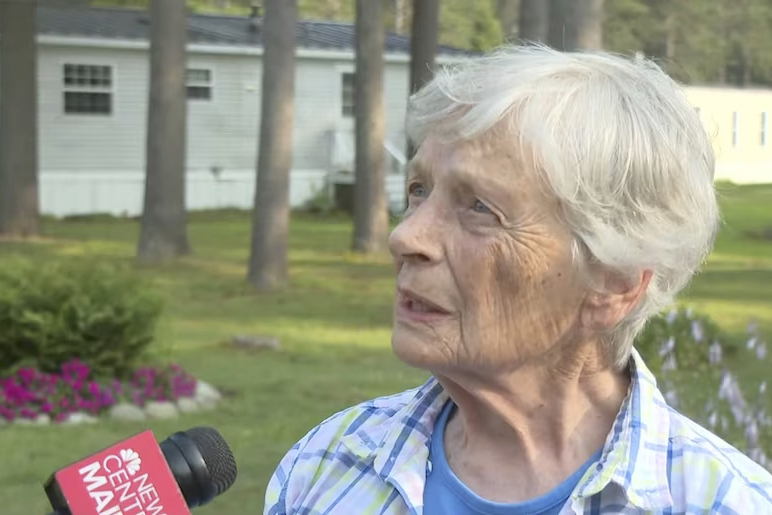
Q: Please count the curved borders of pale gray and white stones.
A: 1